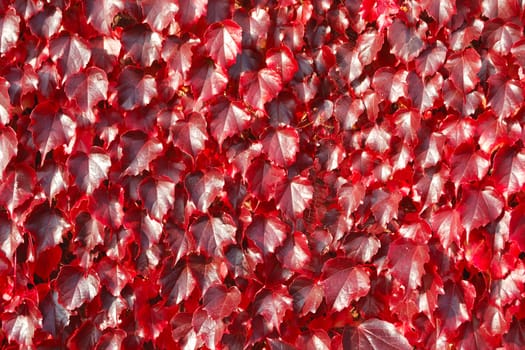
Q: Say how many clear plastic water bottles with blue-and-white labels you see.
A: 0